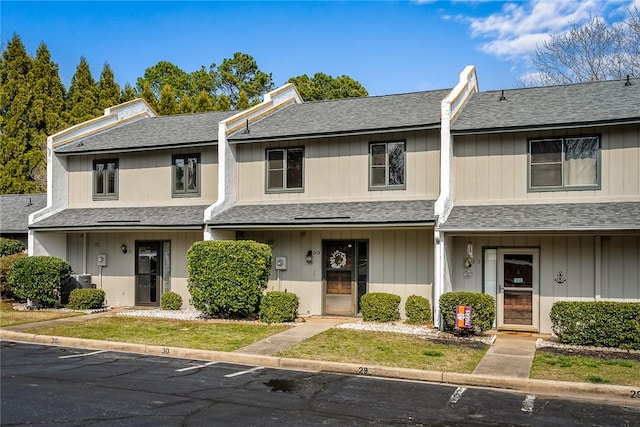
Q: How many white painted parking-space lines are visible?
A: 5